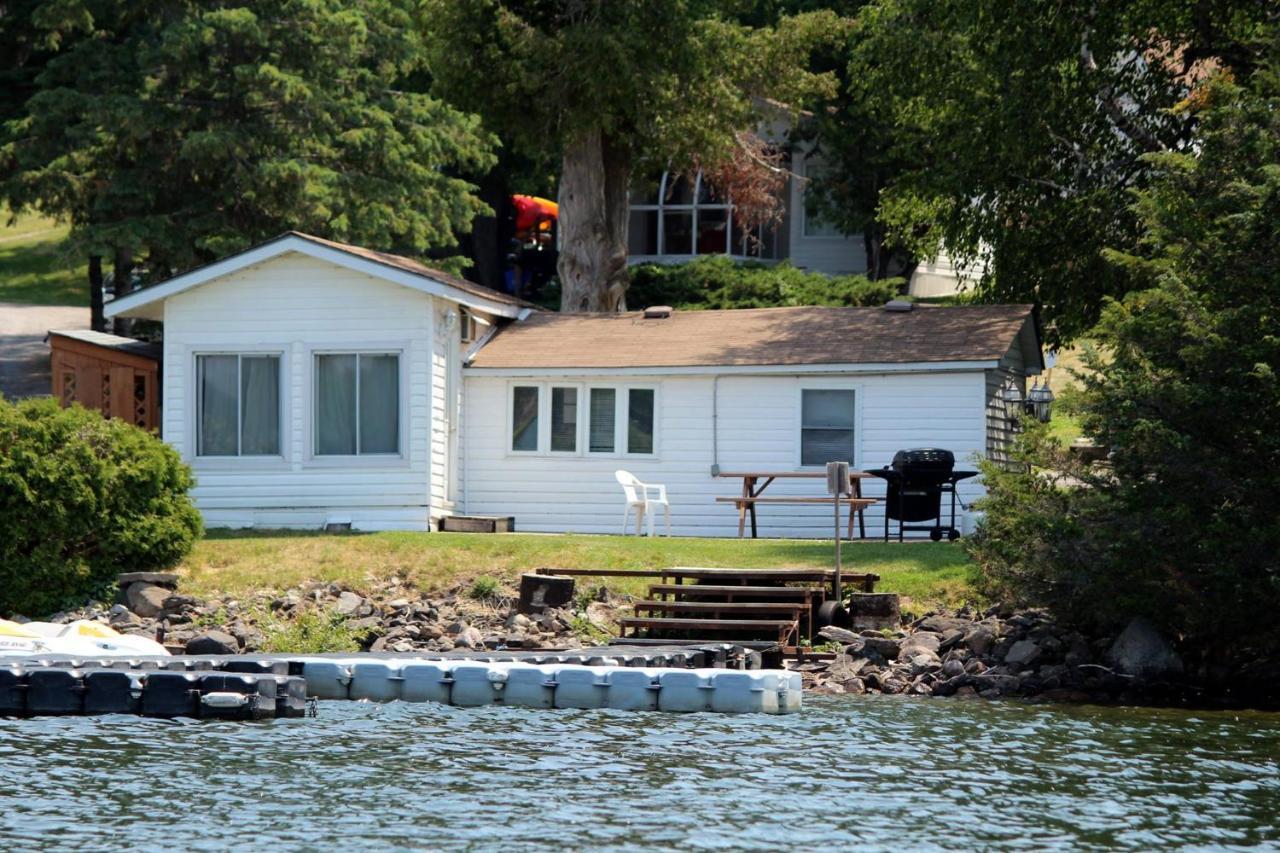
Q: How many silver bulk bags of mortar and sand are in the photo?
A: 0